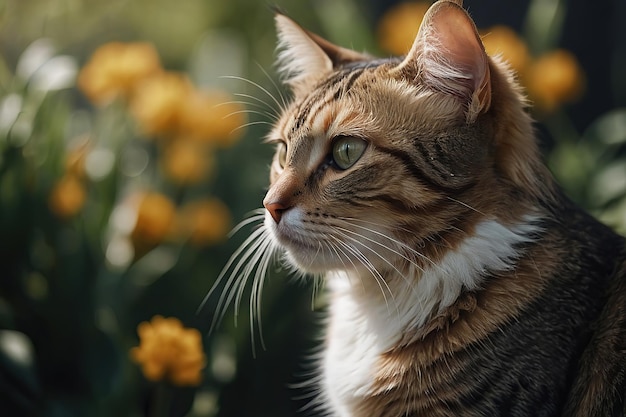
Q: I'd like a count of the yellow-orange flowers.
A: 11